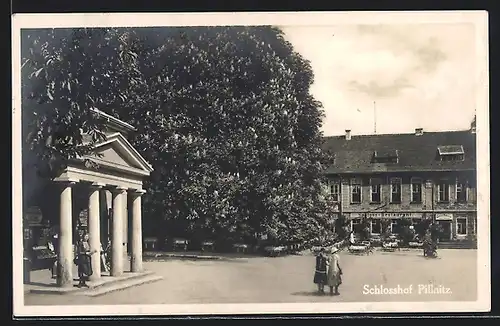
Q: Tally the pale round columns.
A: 4